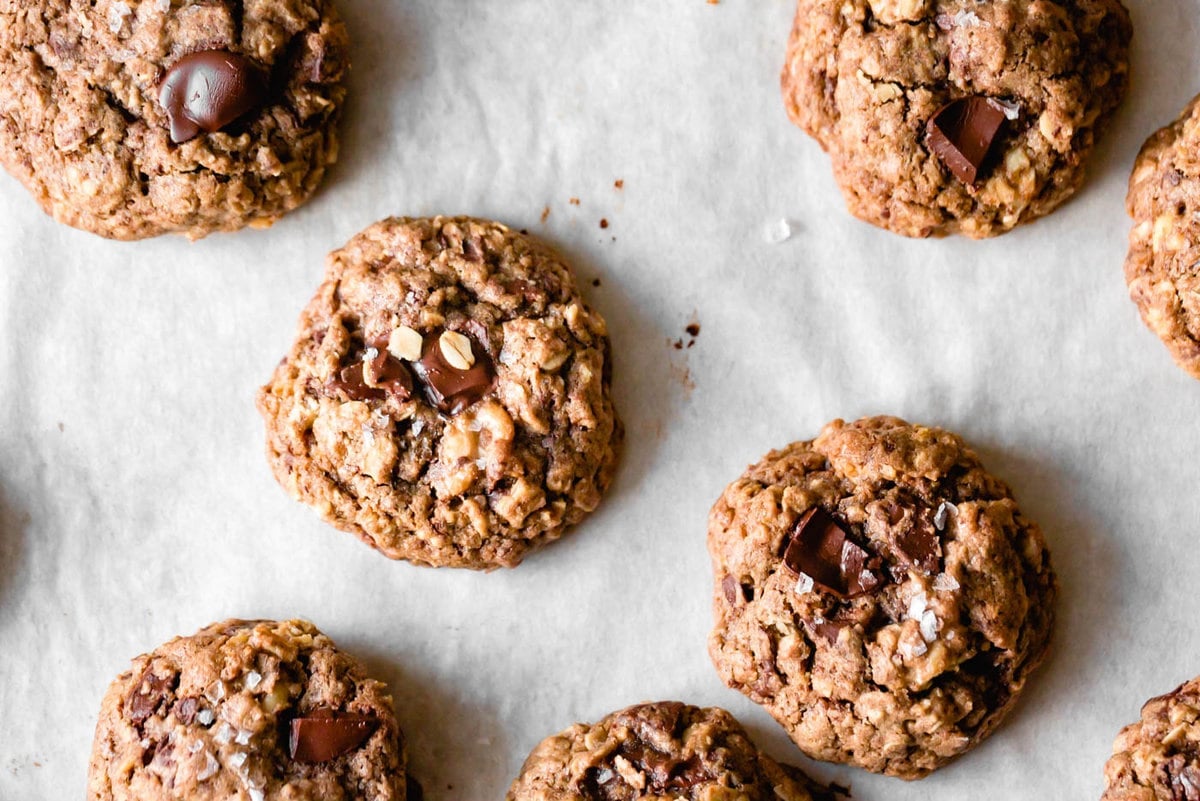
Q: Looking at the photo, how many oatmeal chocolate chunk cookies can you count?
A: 8